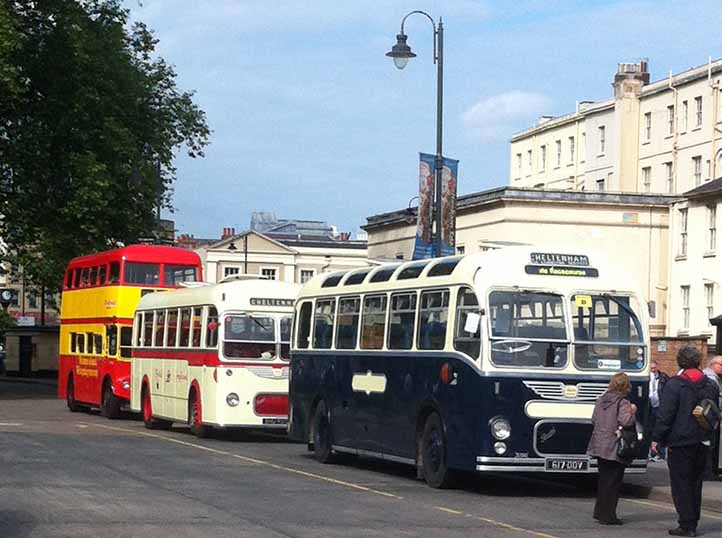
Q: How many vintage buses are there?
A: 3